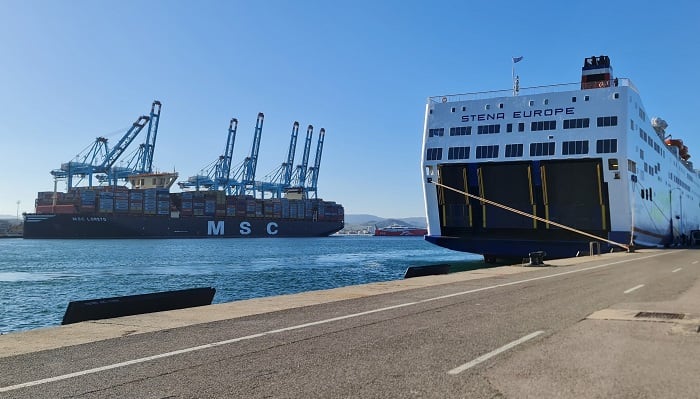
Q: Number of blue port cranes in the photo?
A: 7